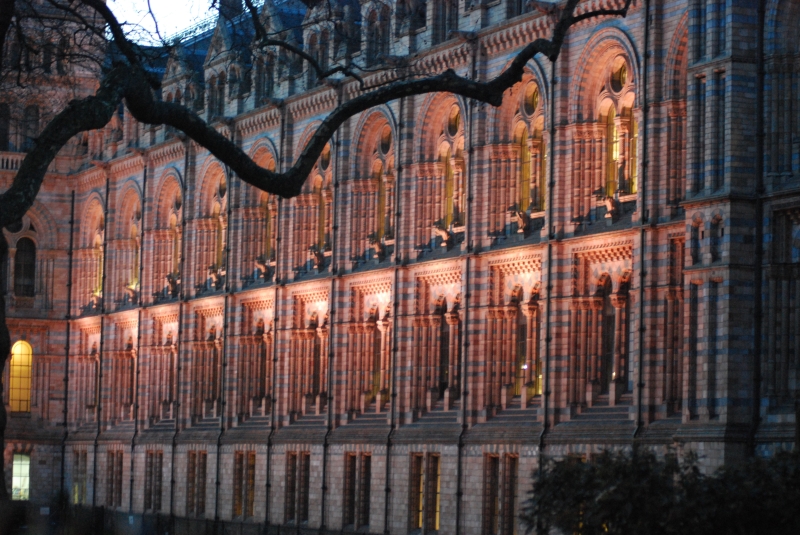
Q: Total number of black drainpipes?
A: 12